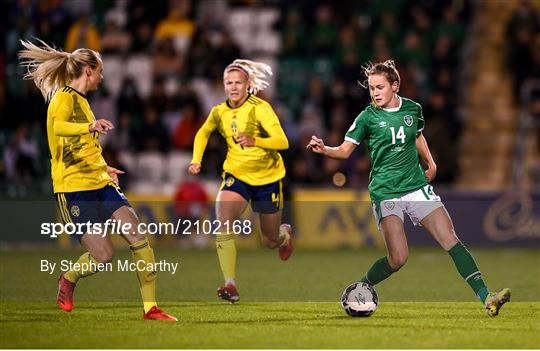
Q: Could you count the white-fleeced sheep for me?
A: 0